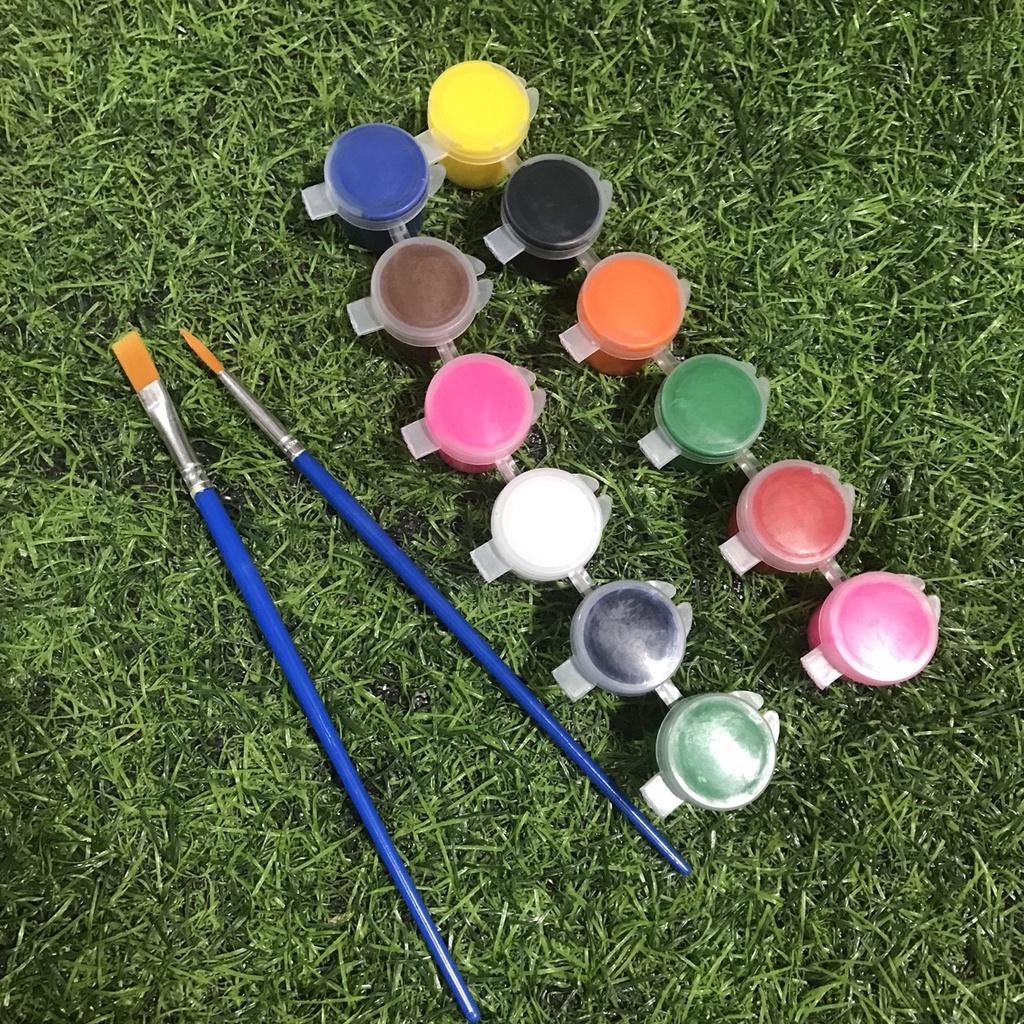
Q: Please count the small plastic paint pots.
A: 12